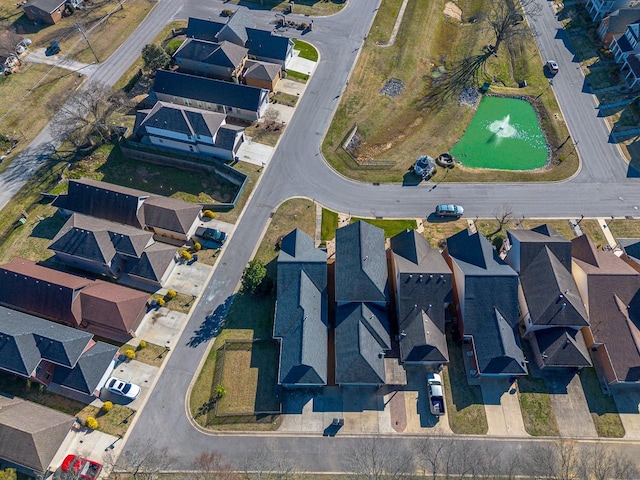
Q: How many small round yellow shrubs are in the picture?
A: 9